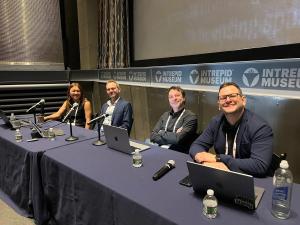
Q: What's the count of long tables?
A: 2